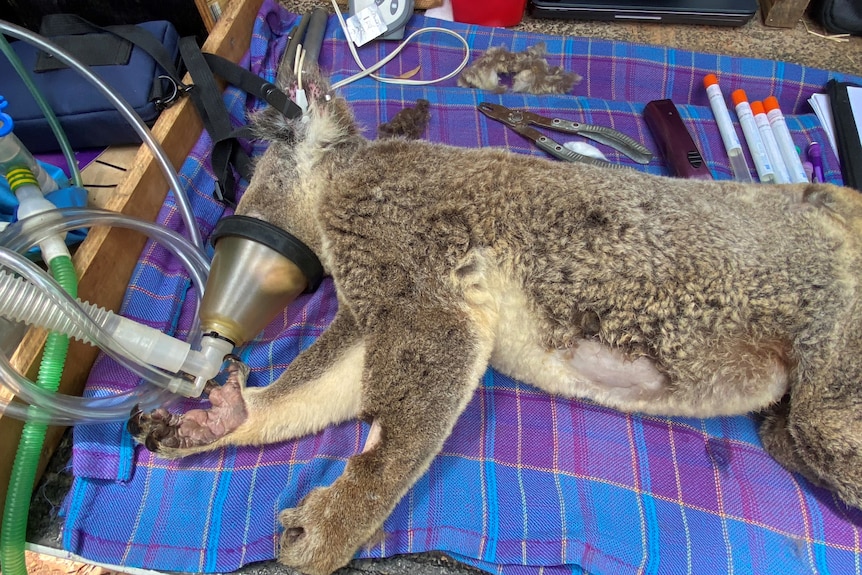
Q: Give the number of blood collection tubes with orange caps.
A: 4